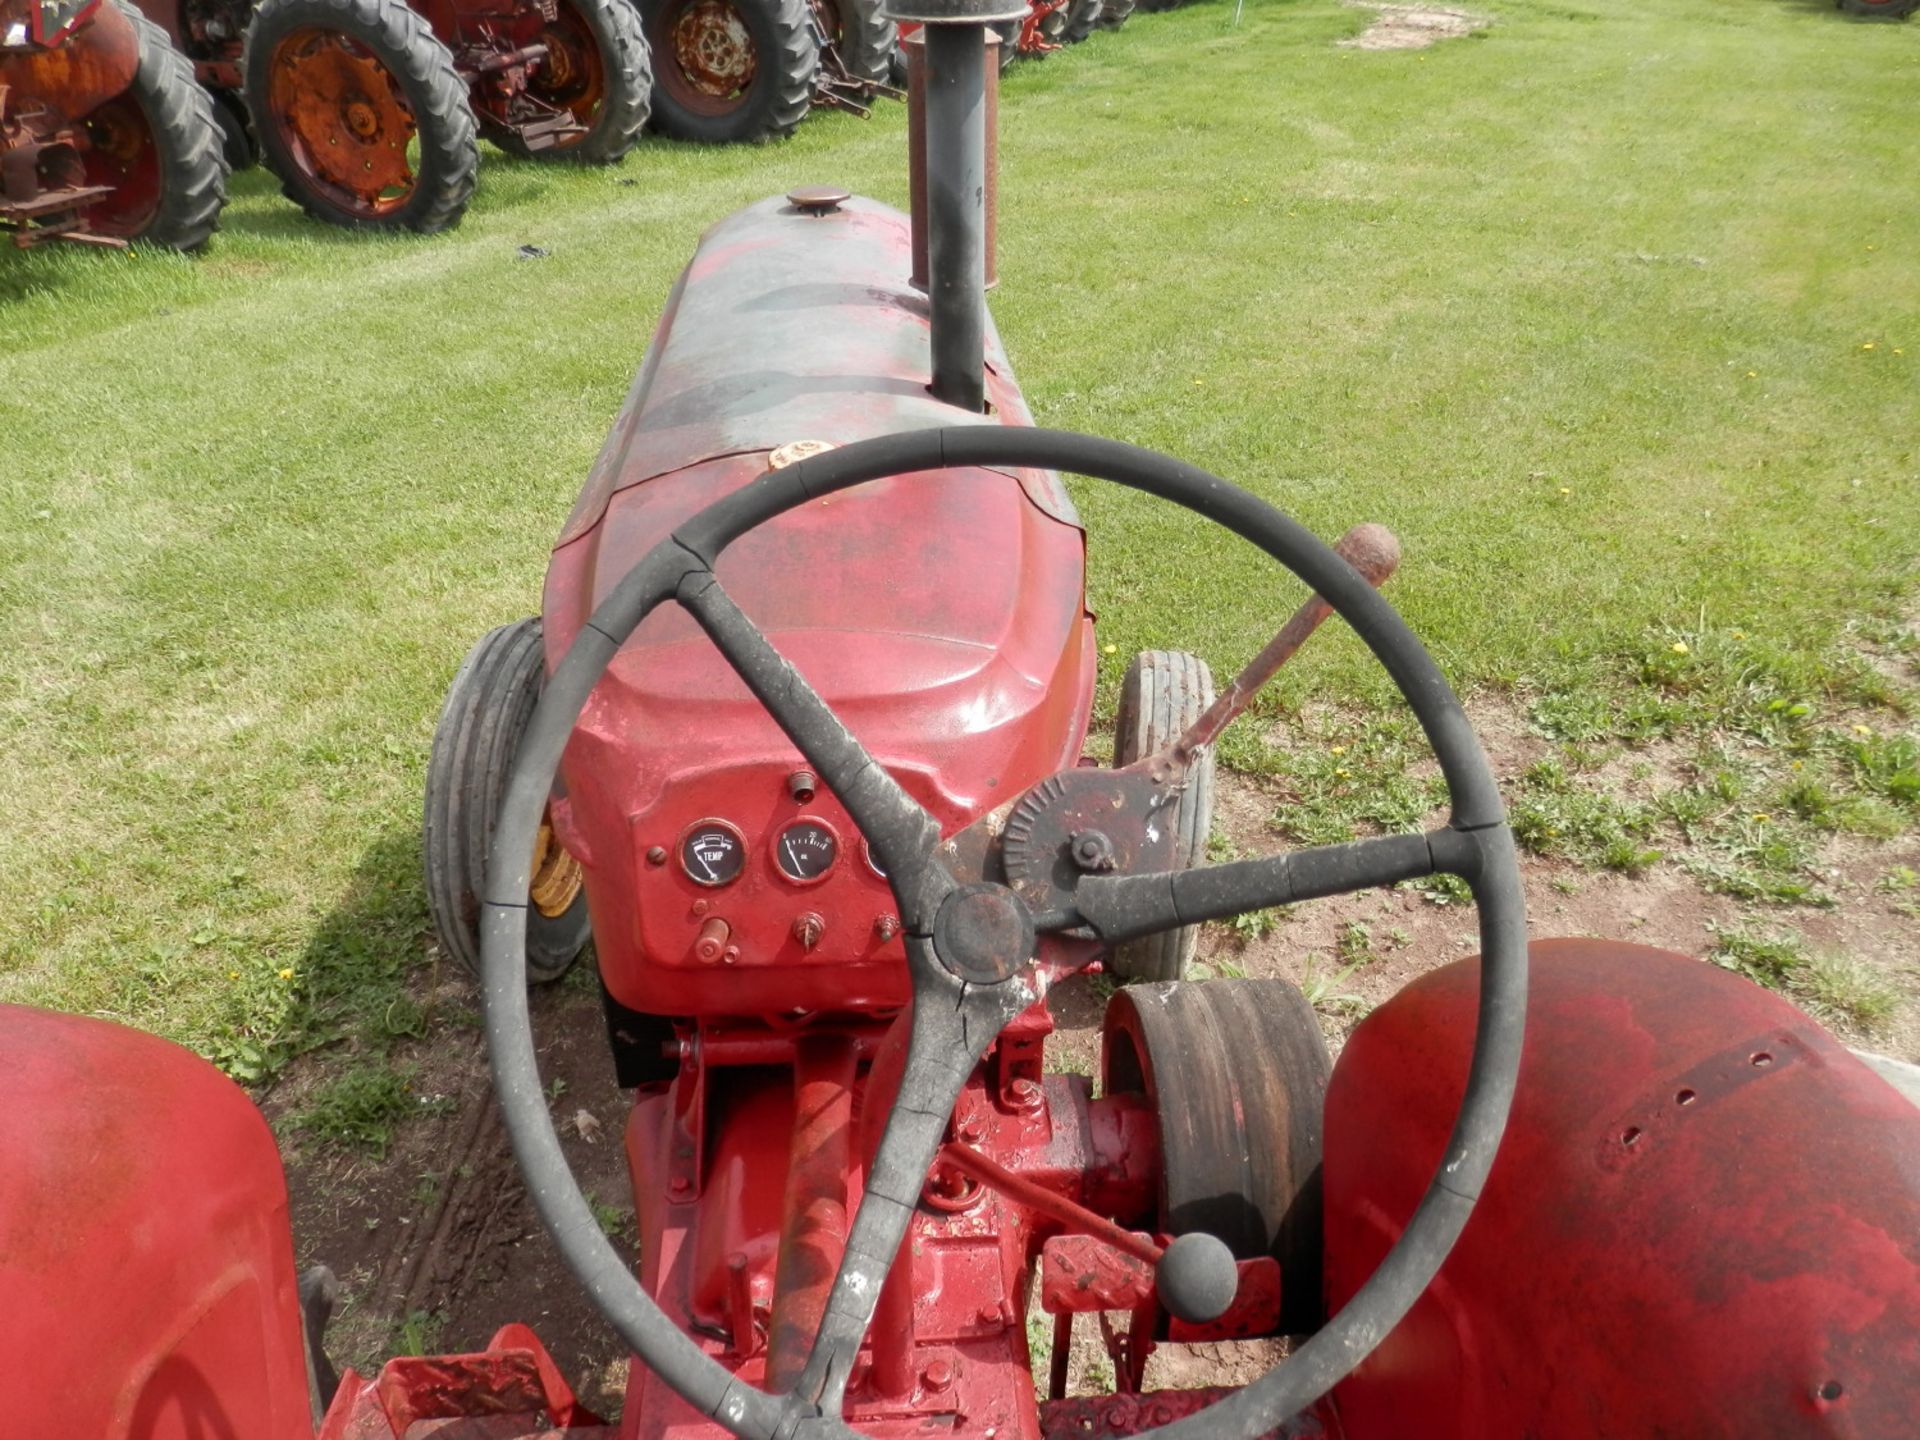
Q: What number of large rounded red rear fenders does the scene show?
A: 2